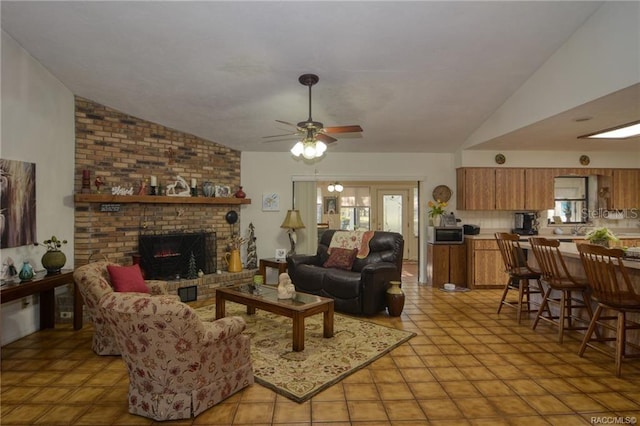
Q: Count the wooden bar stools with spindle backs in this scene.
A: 3